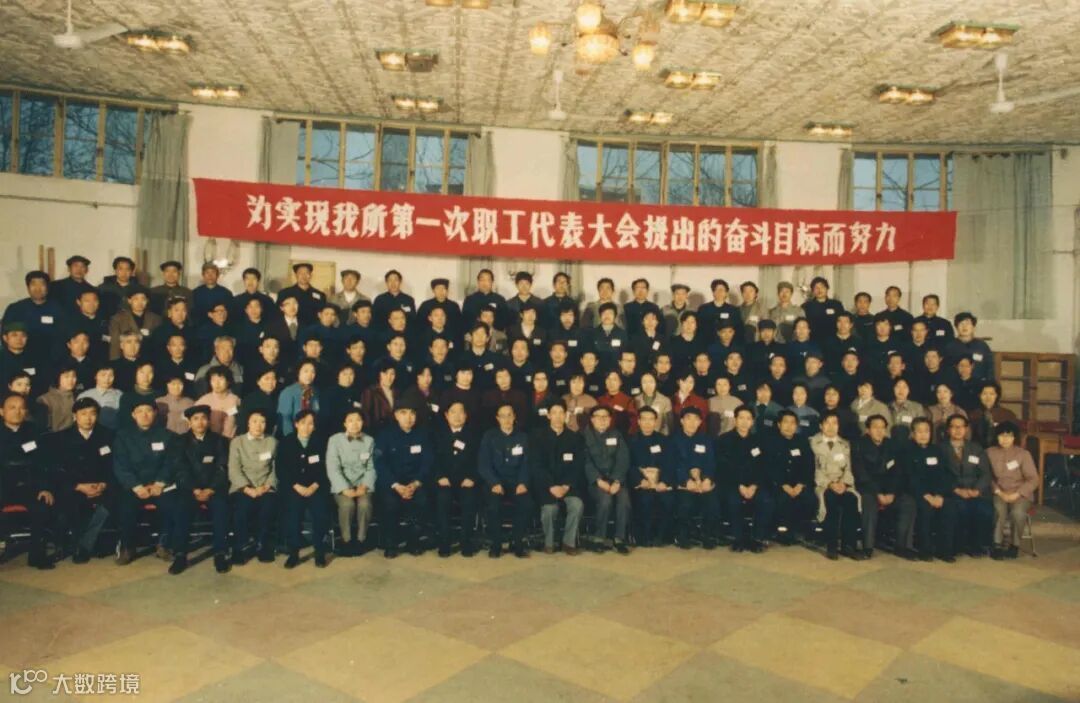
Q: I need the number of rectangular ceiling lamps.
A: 11